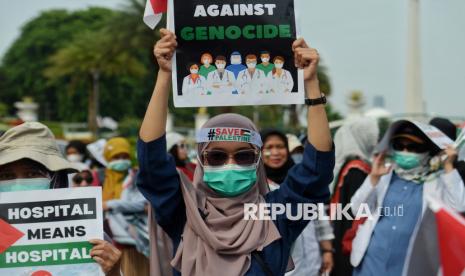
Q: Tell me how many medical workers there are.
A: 7